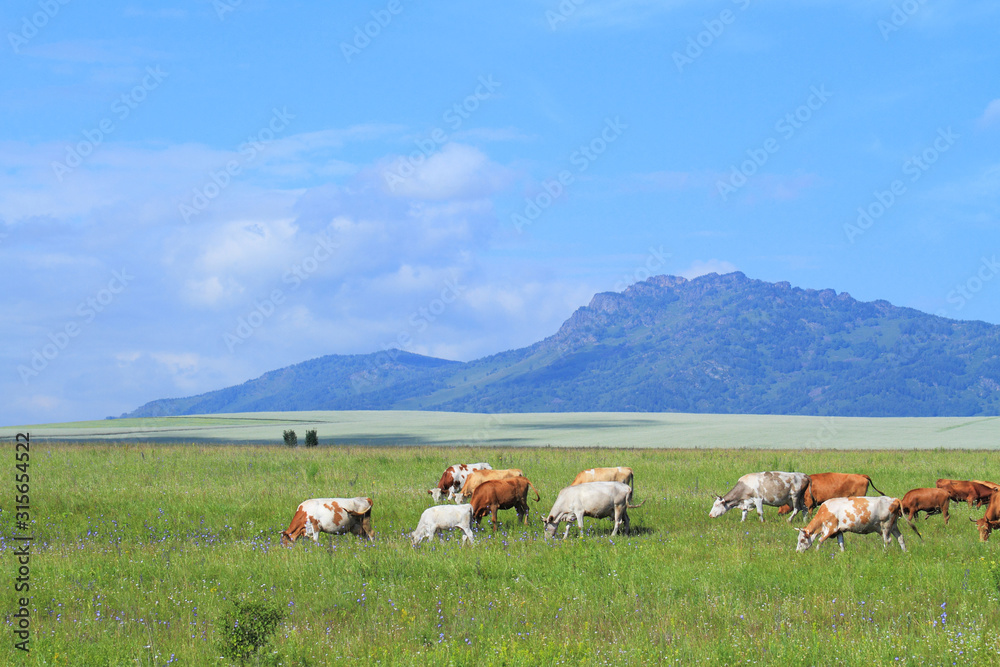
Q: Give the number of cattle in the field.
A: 14